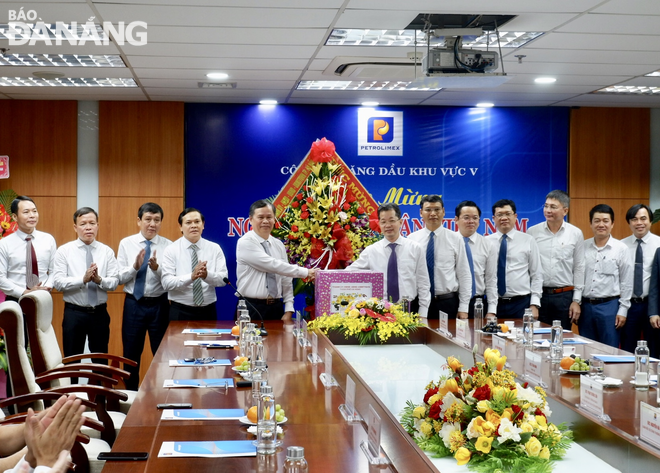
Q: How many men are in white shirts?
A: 12